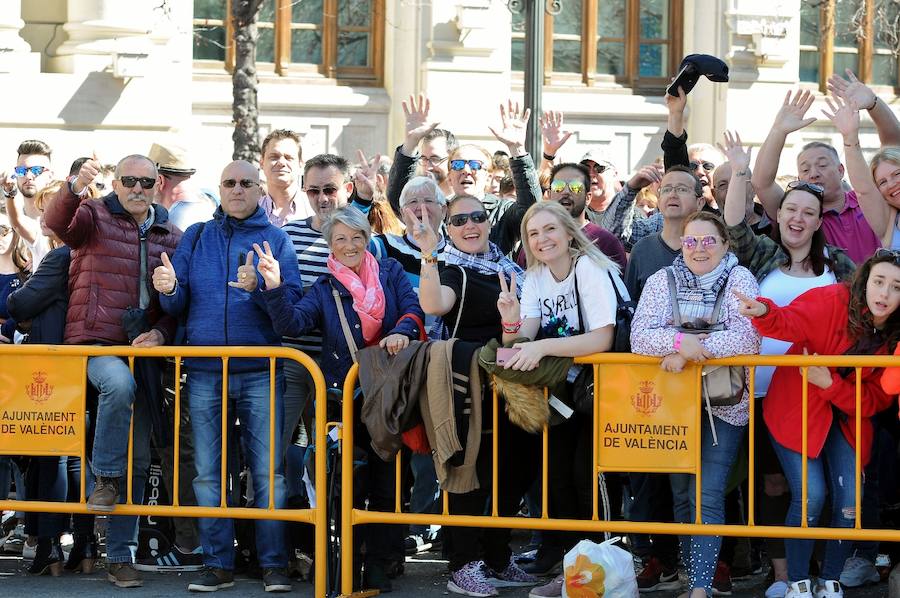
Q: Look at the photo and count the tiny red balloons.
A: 0